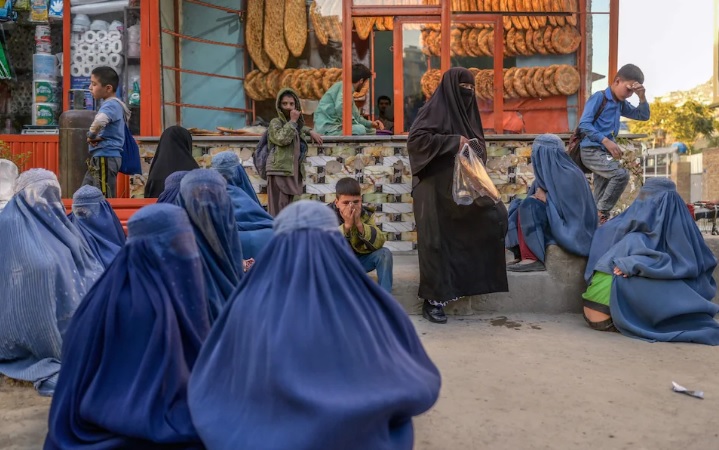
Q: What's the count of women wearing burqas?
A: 9